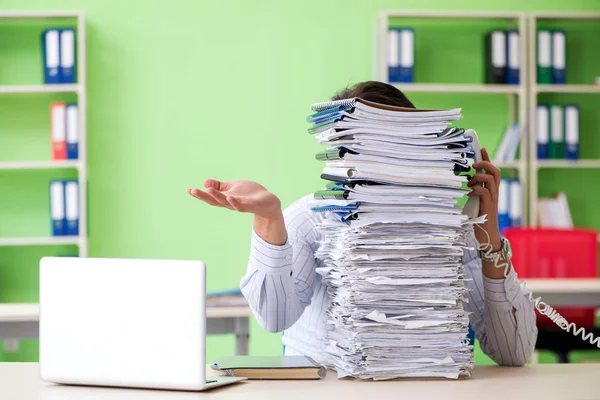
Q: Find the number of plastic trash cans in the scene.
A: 0